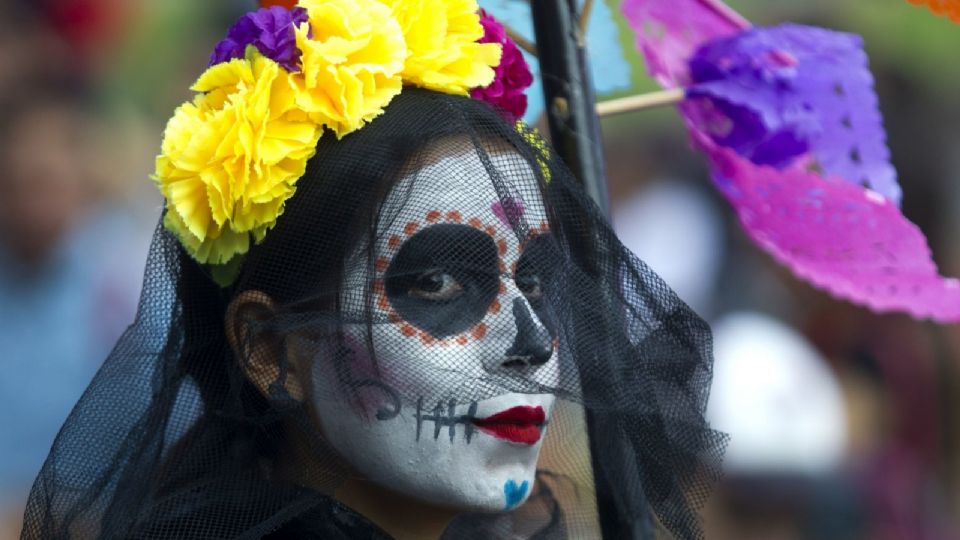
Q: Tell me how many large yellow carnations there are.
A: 3